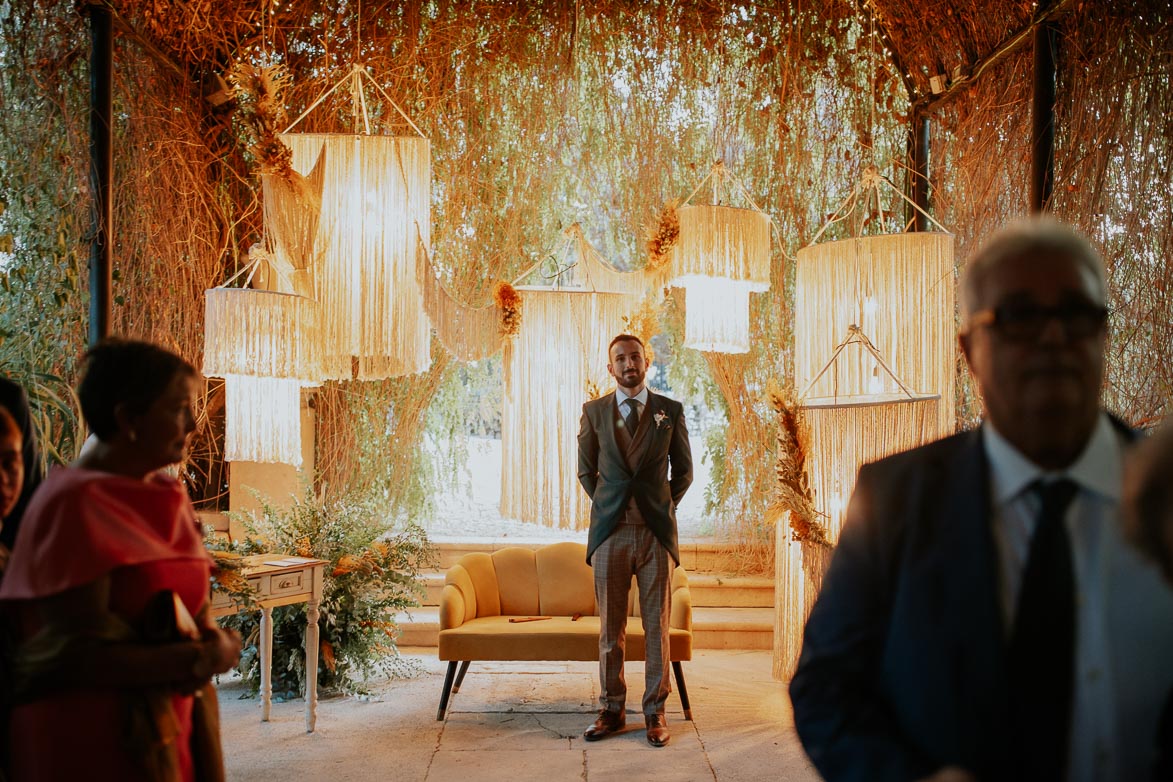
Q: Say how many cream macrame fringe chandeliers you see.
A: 6